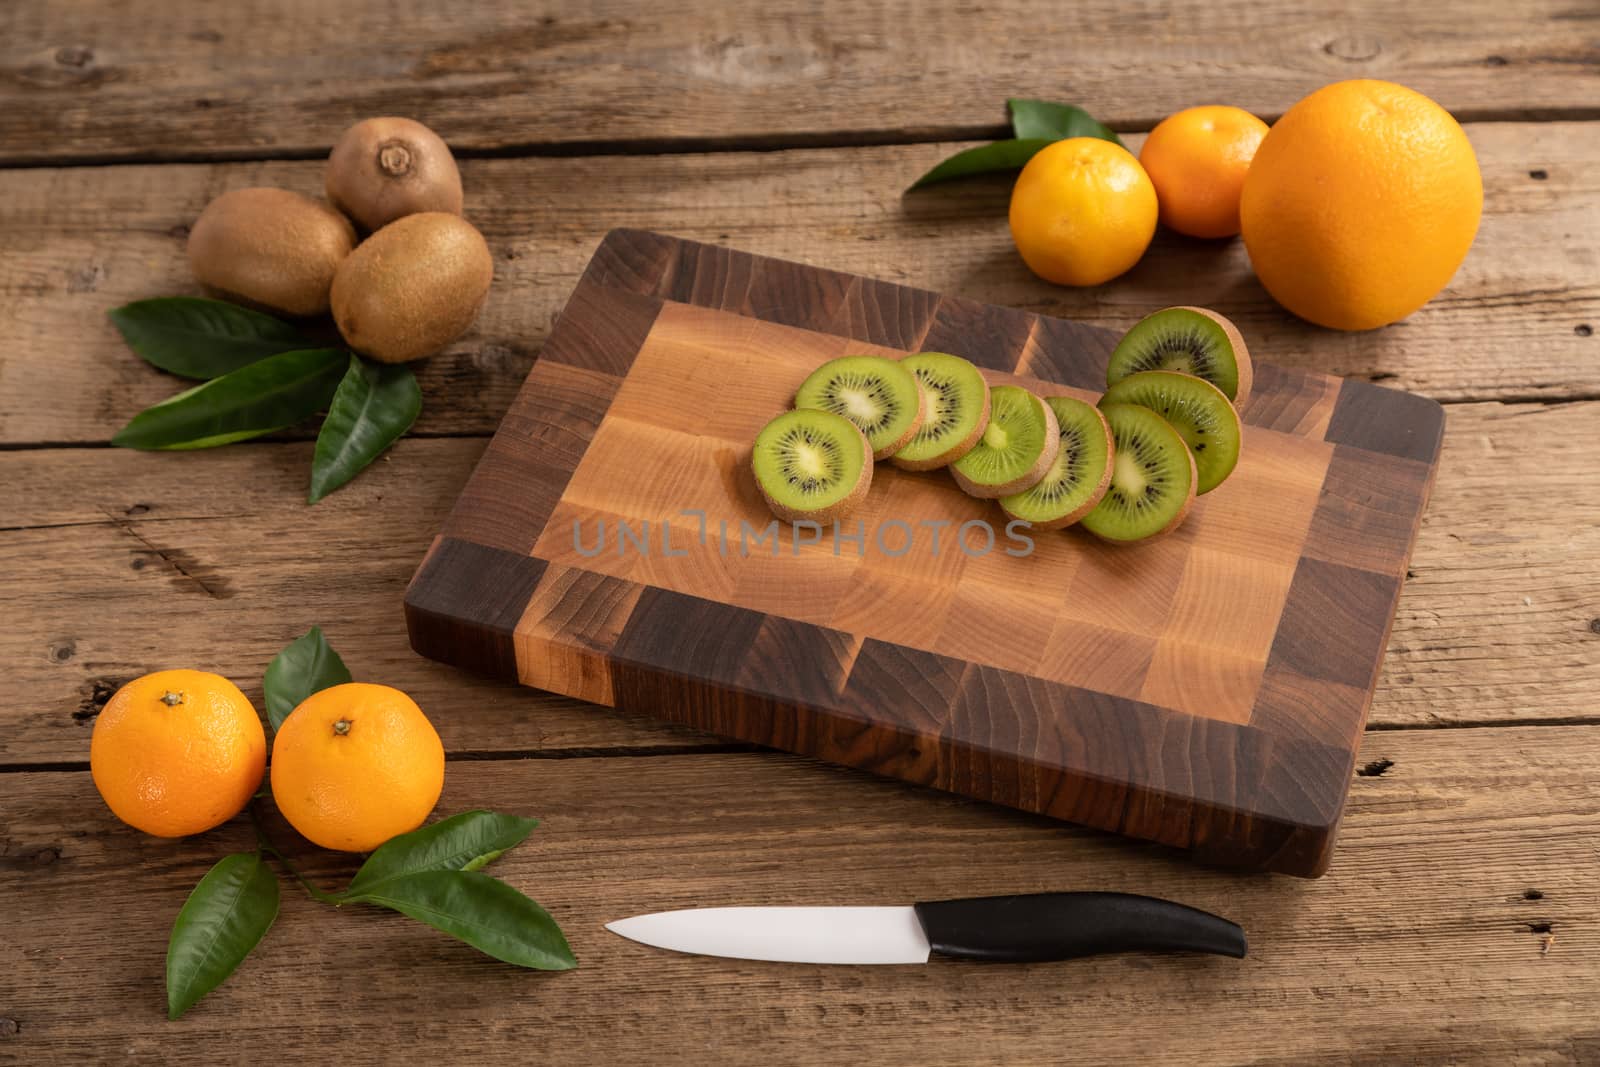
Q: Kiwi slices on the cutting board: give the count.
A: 8